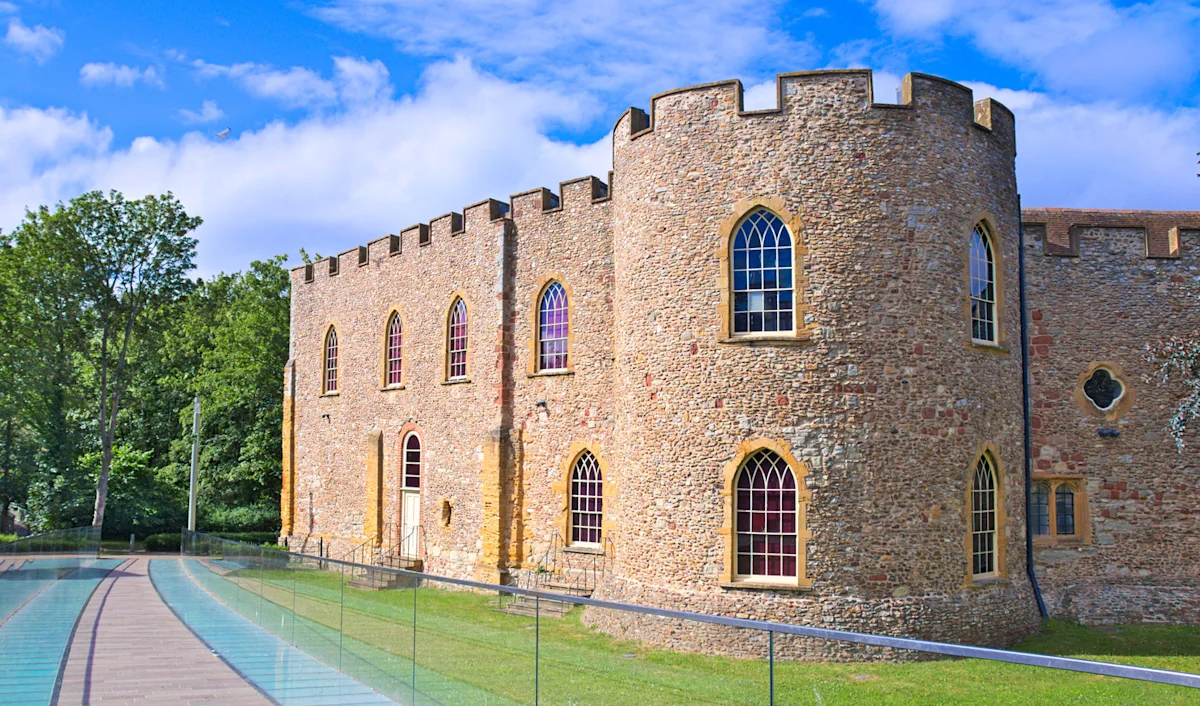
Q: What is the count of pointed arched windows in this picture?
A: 9